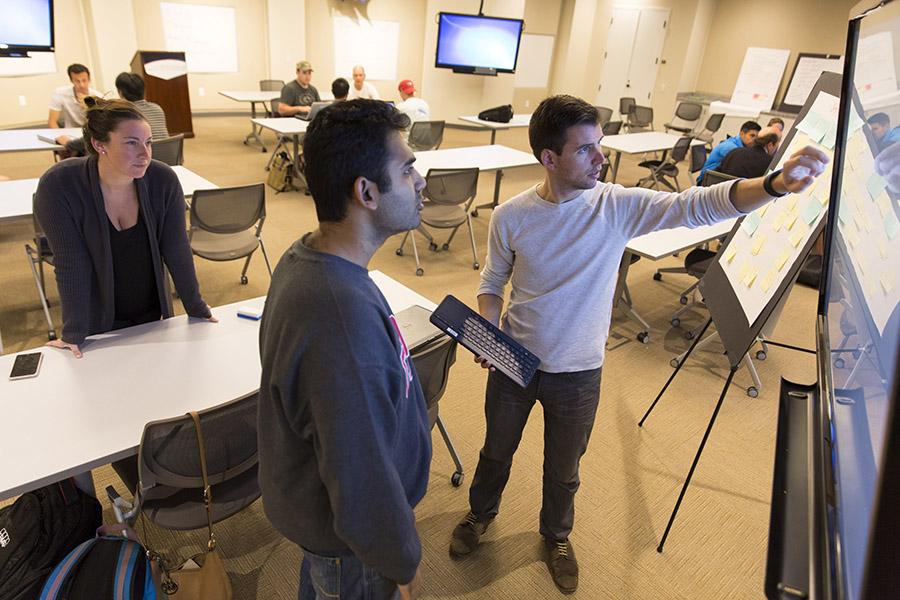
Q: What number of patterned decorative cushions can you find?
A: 0